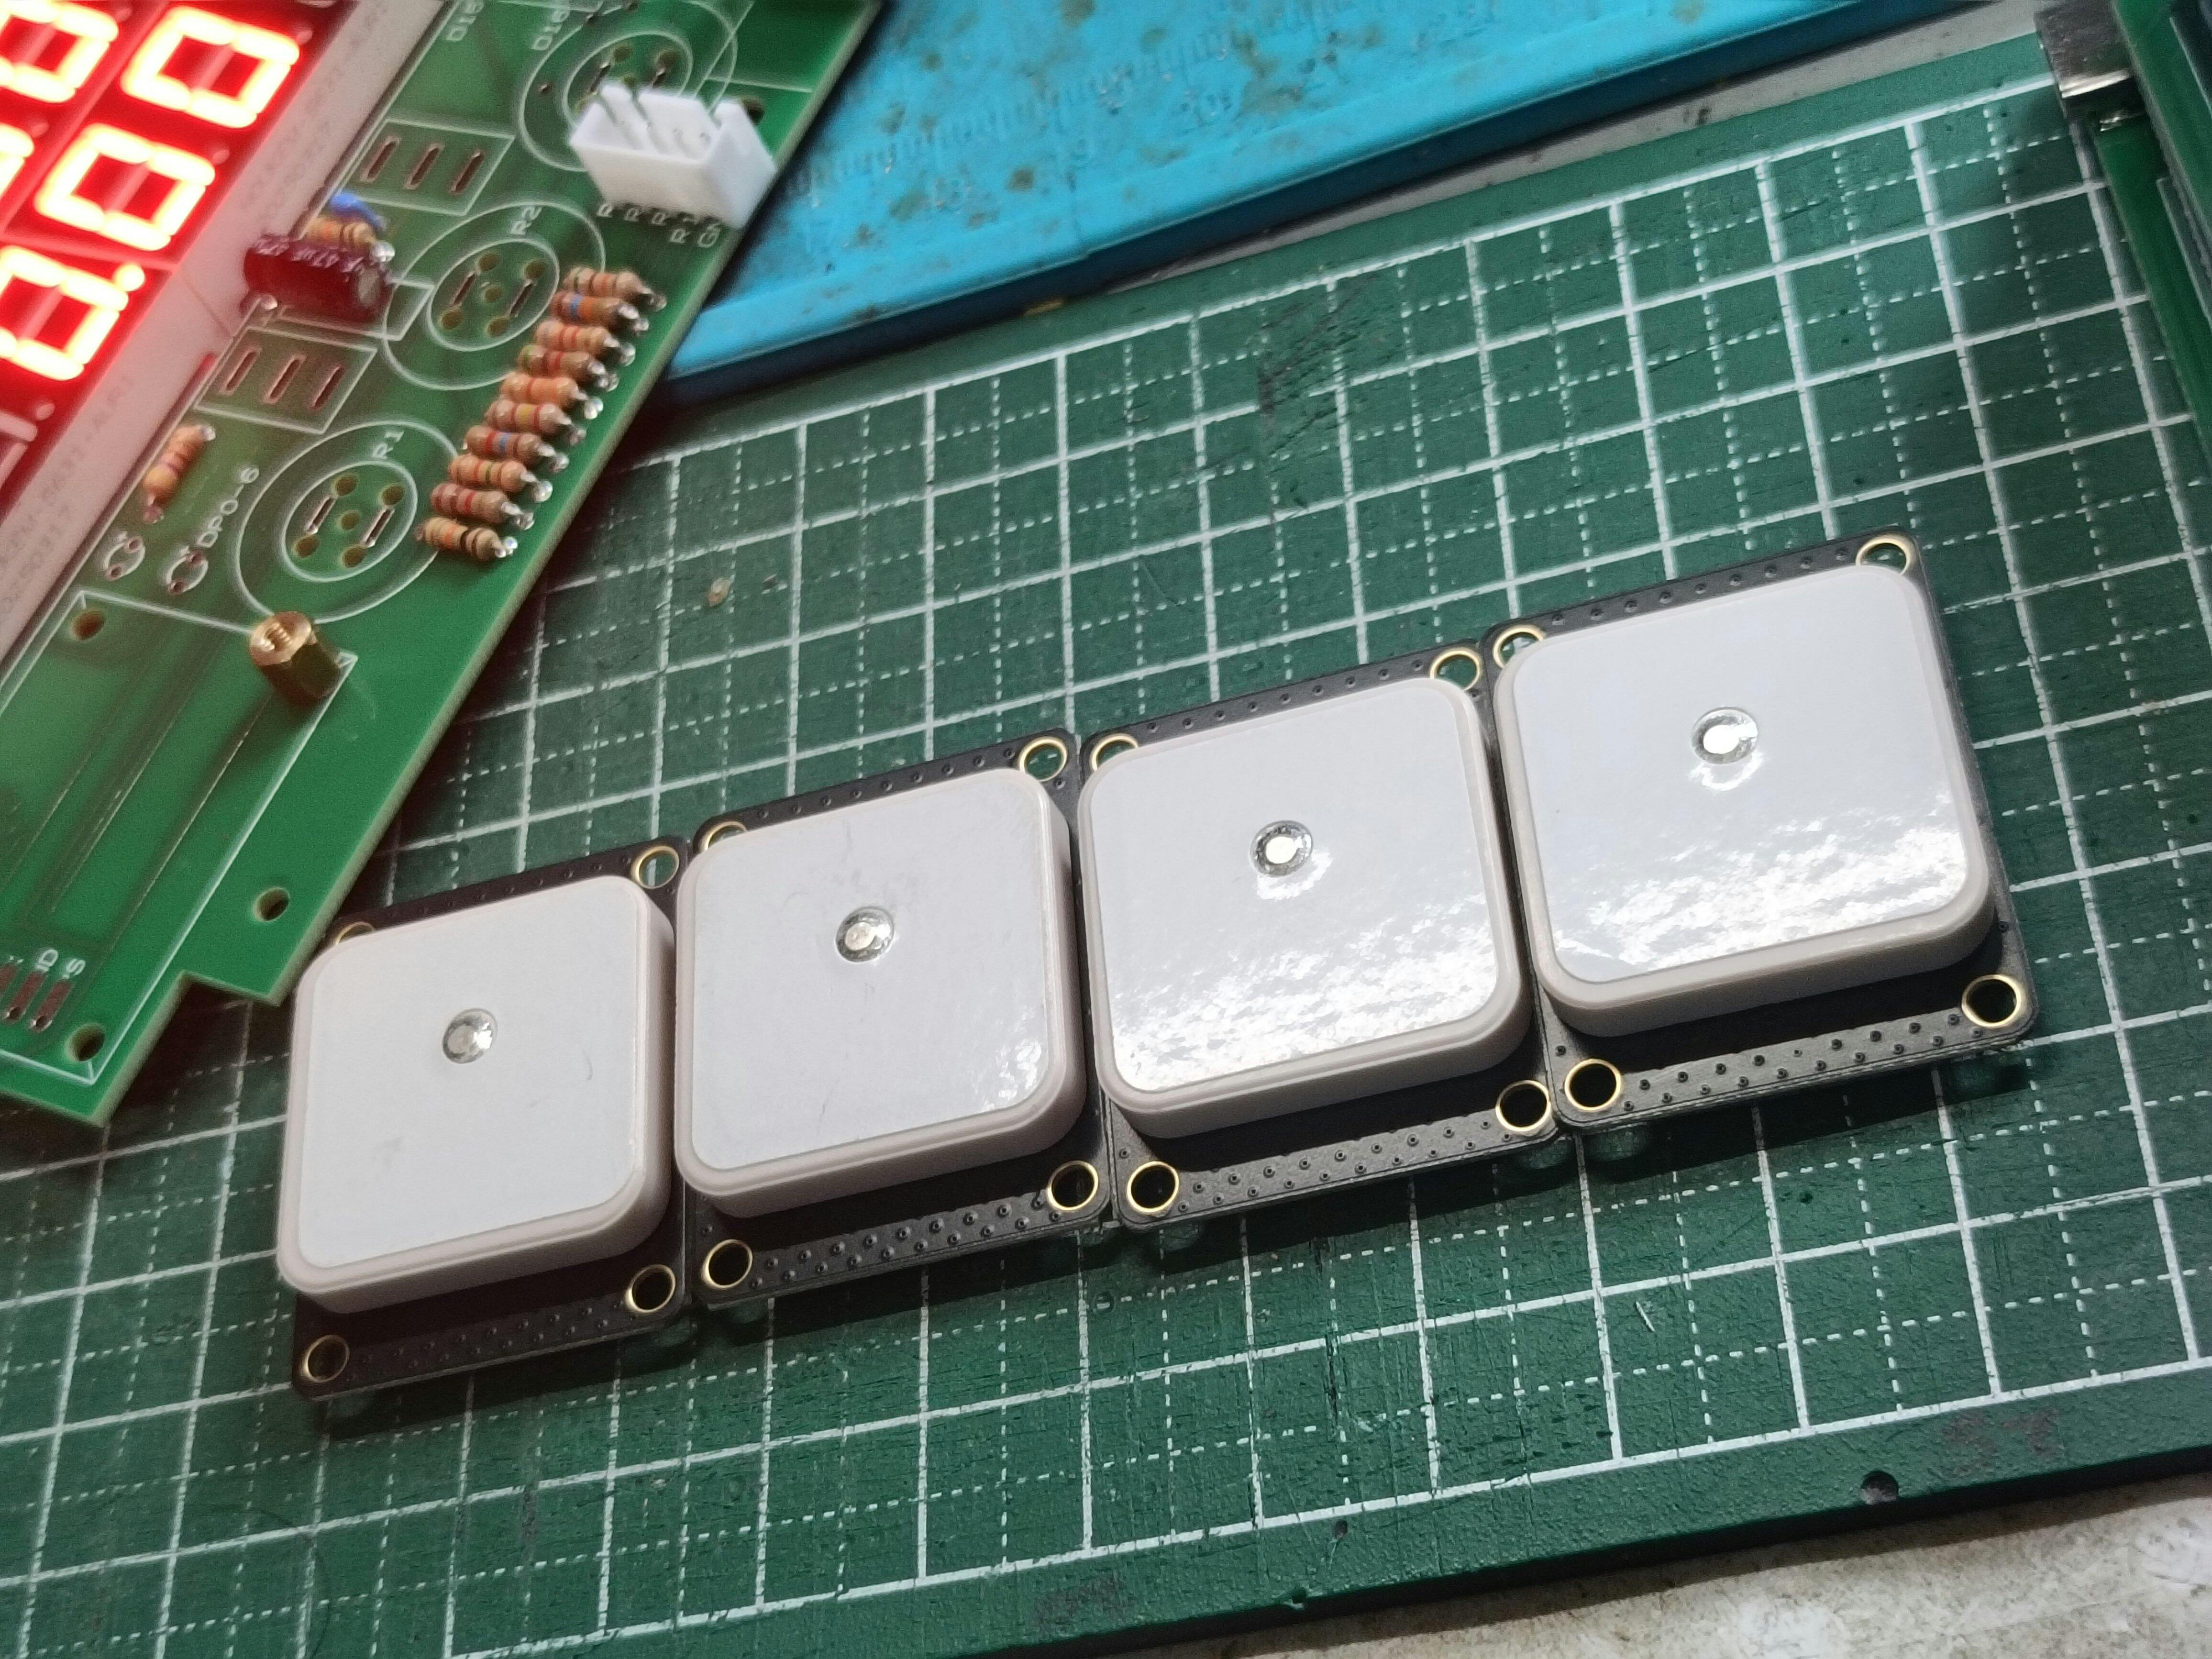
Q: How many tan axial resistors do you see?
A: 12